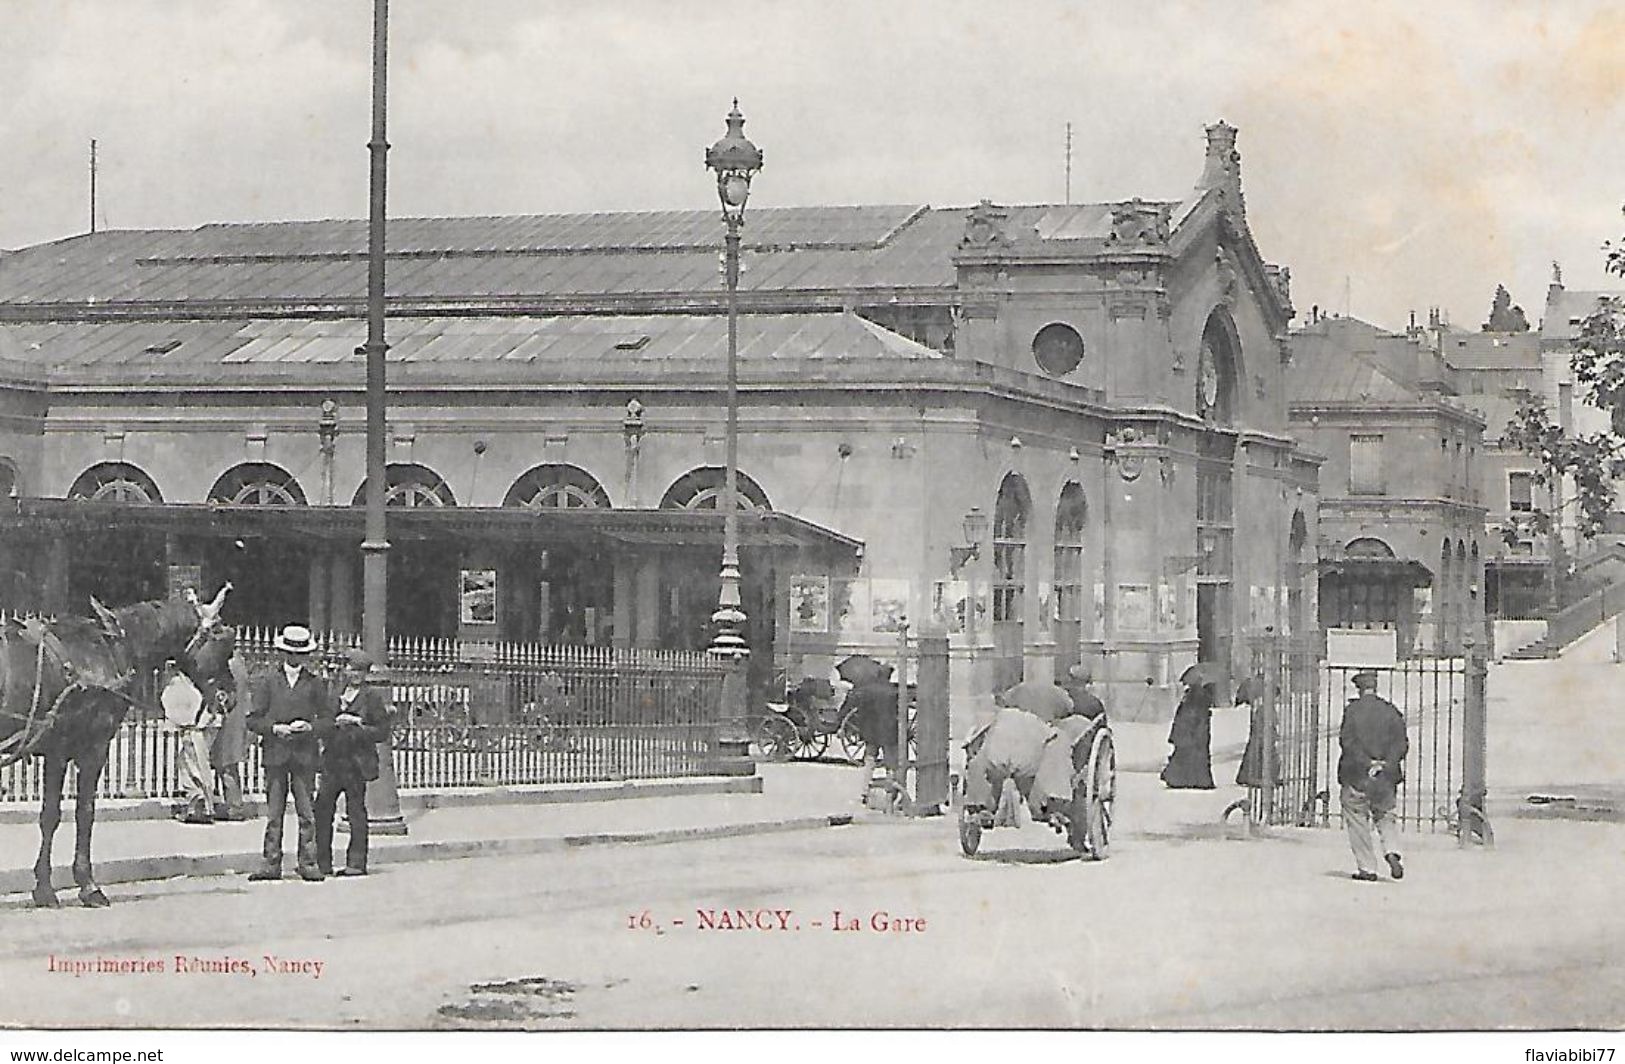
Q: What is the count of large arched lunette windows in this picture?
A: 5